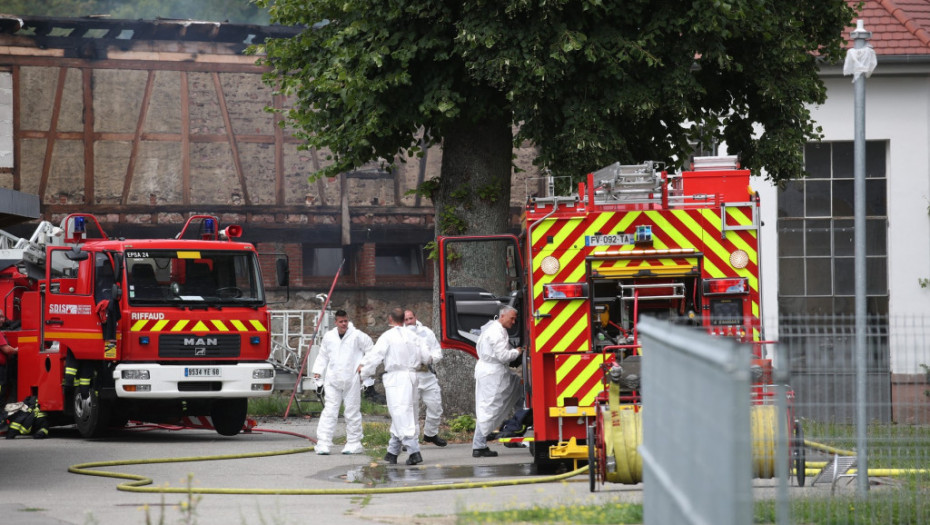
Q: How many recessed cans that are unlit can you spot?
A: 0